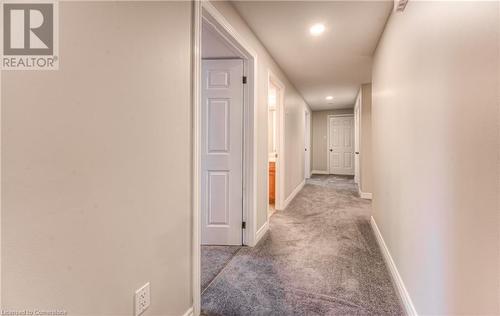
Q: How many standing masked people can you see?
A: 0